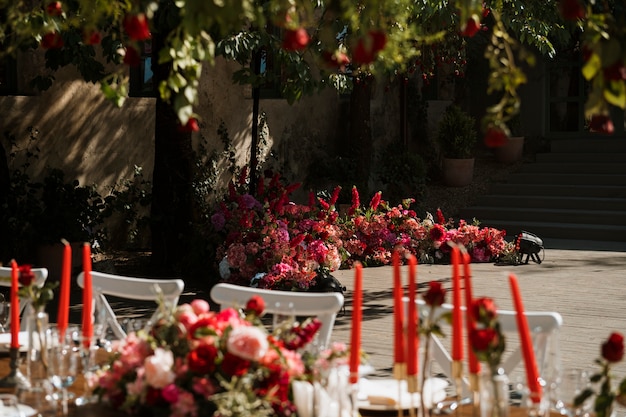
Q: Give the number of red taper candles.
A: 9